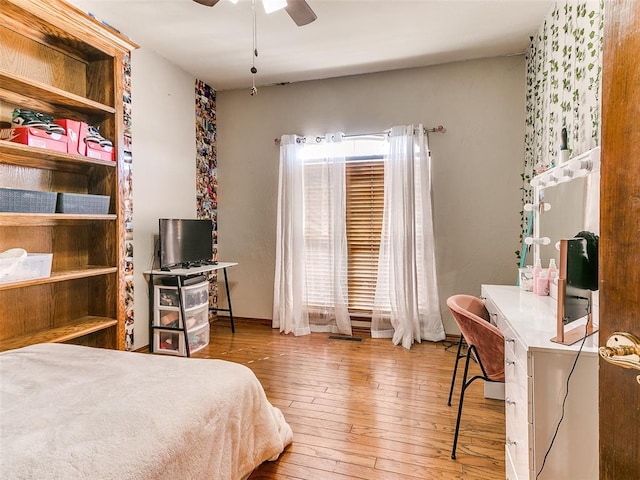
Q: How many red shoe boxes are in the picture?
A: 3